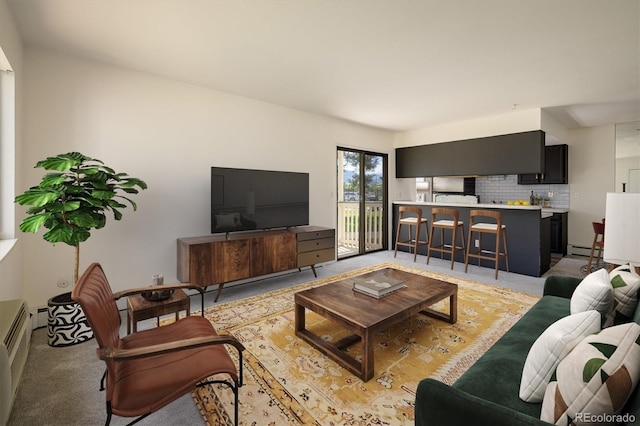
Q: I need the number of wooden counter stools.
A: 3